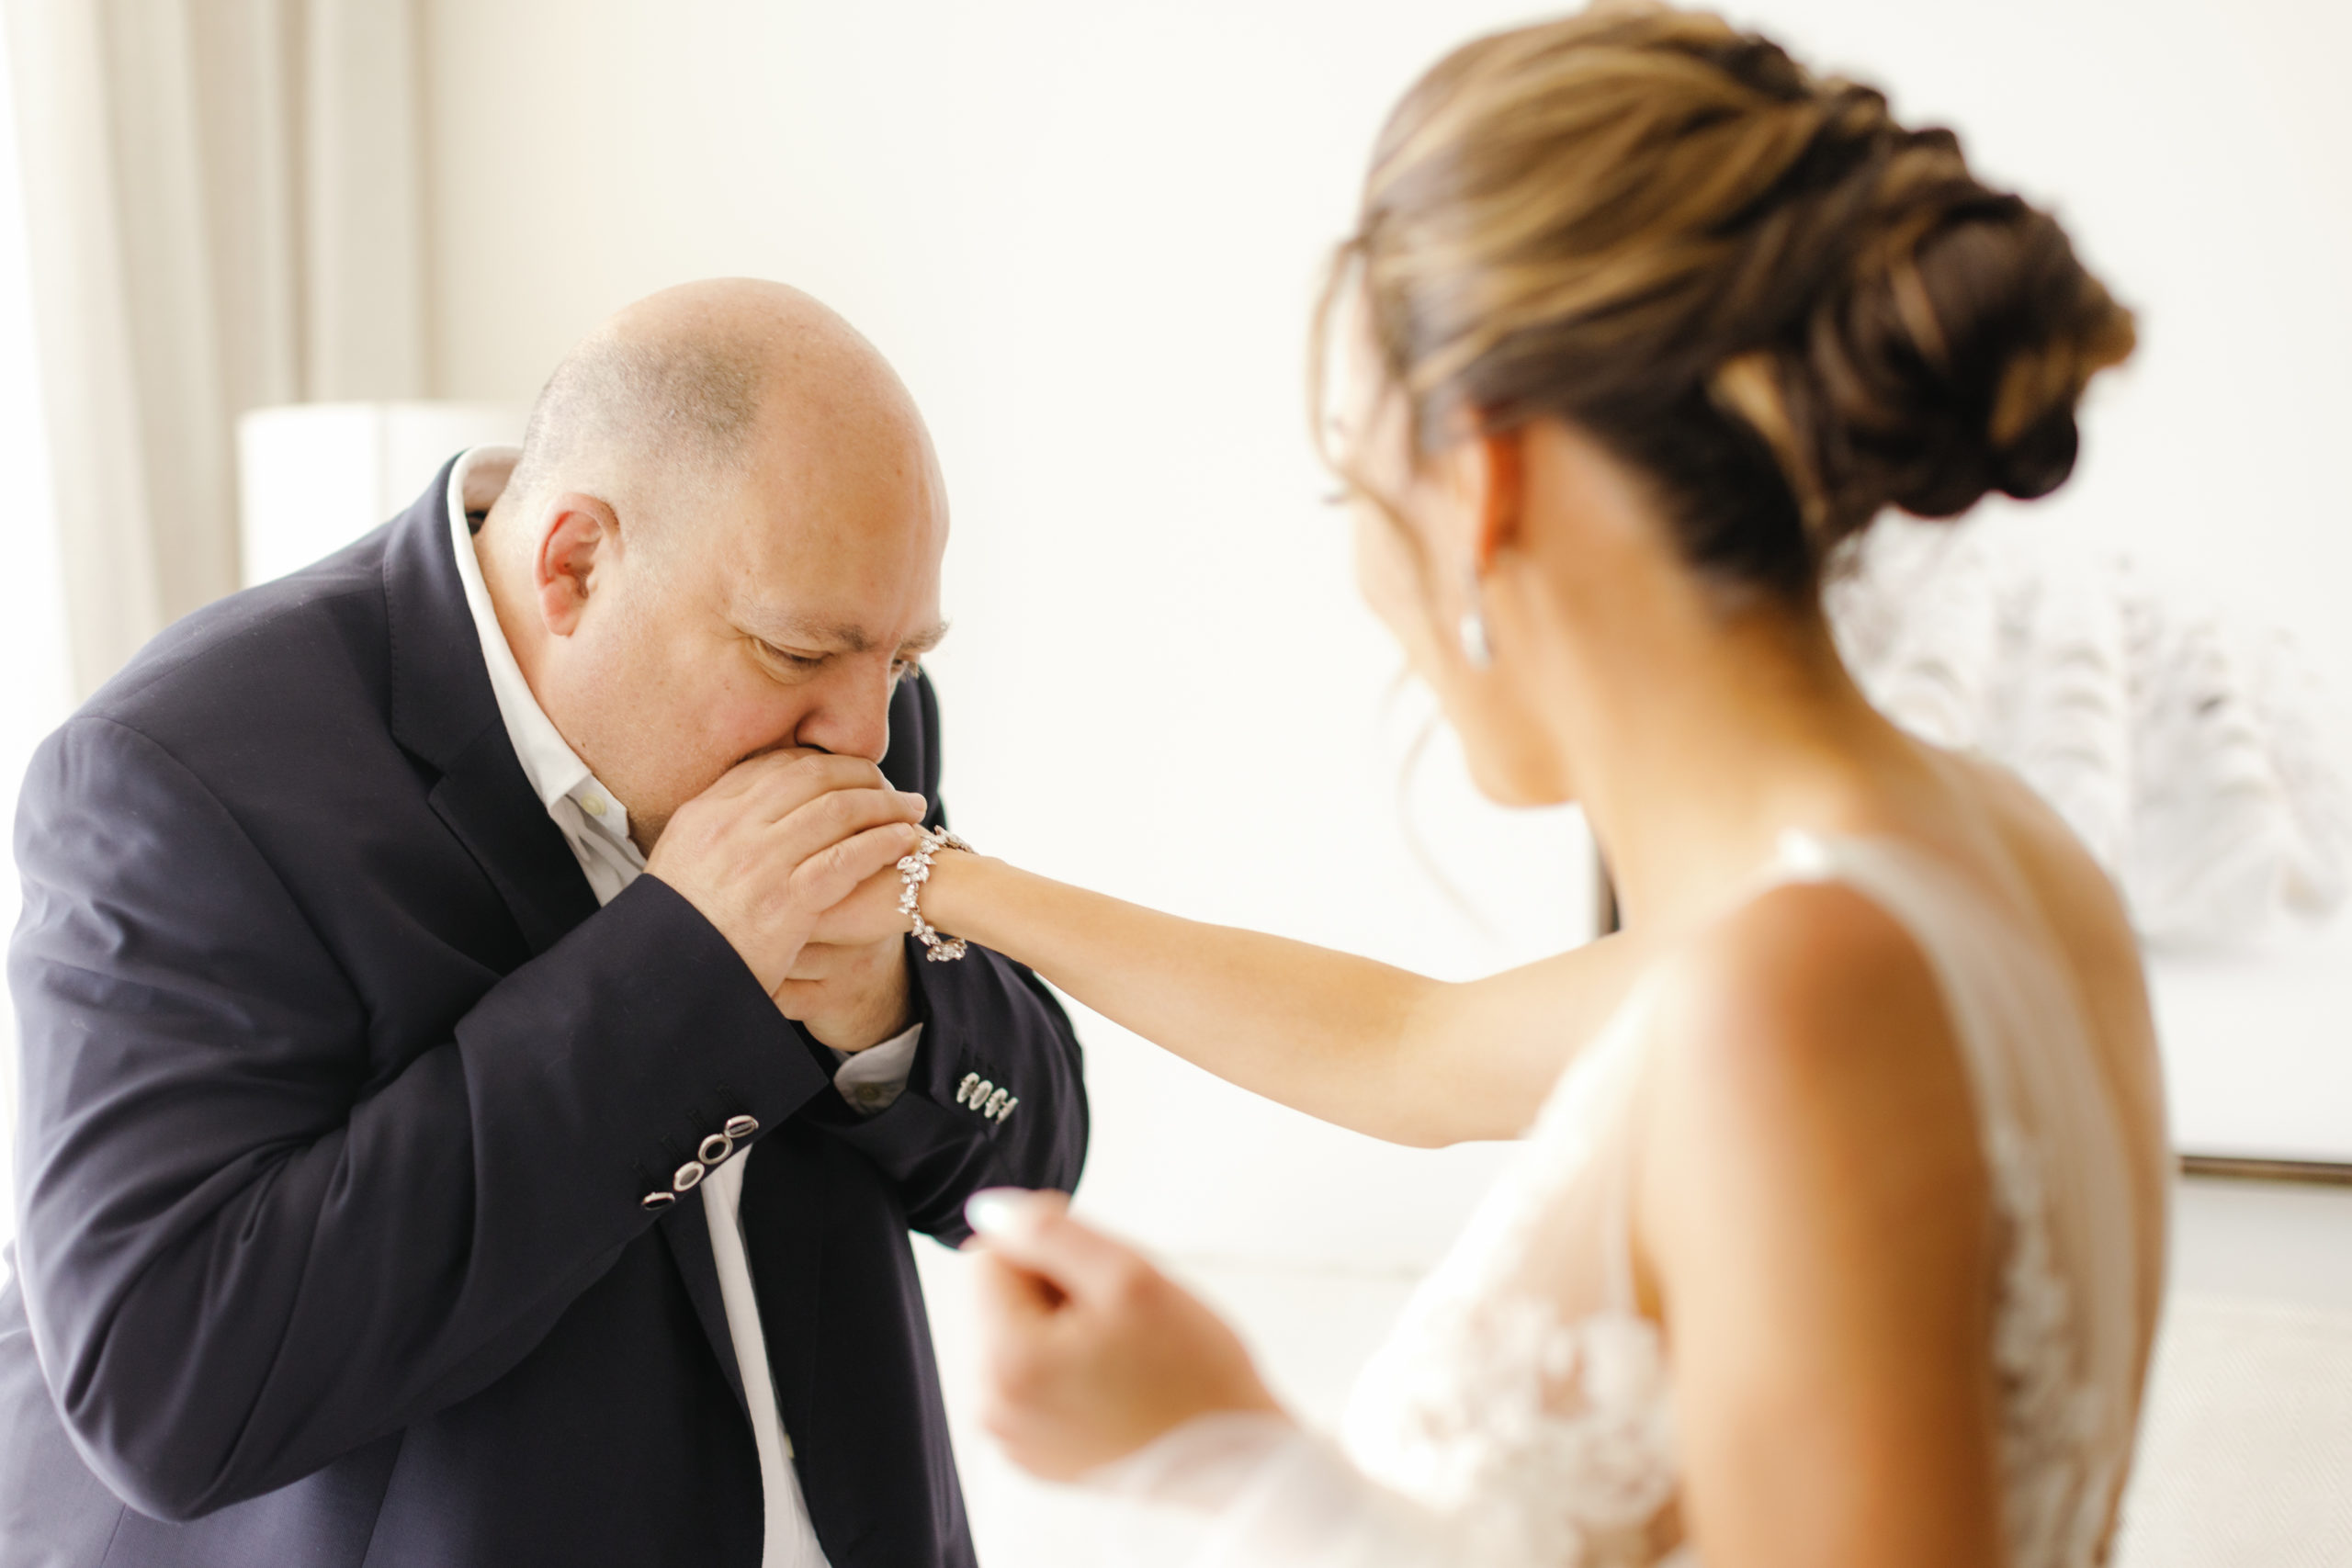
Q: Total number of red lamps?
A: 0